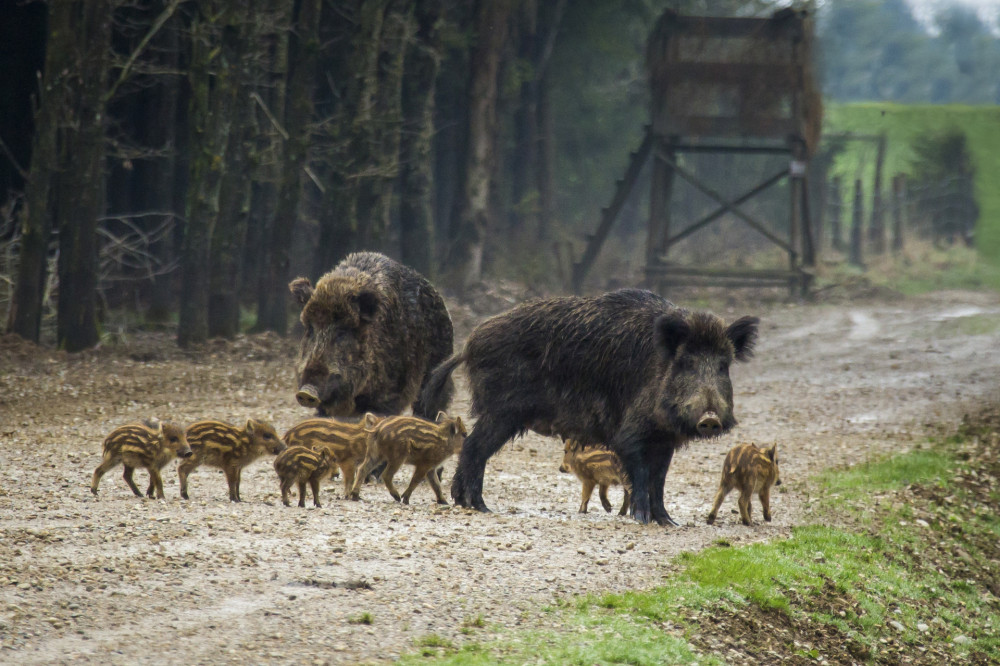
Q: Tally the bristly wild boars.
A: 2